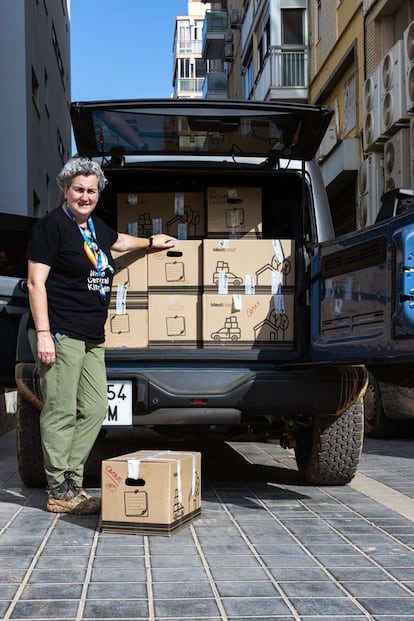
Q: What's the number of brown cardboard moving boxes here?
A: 9